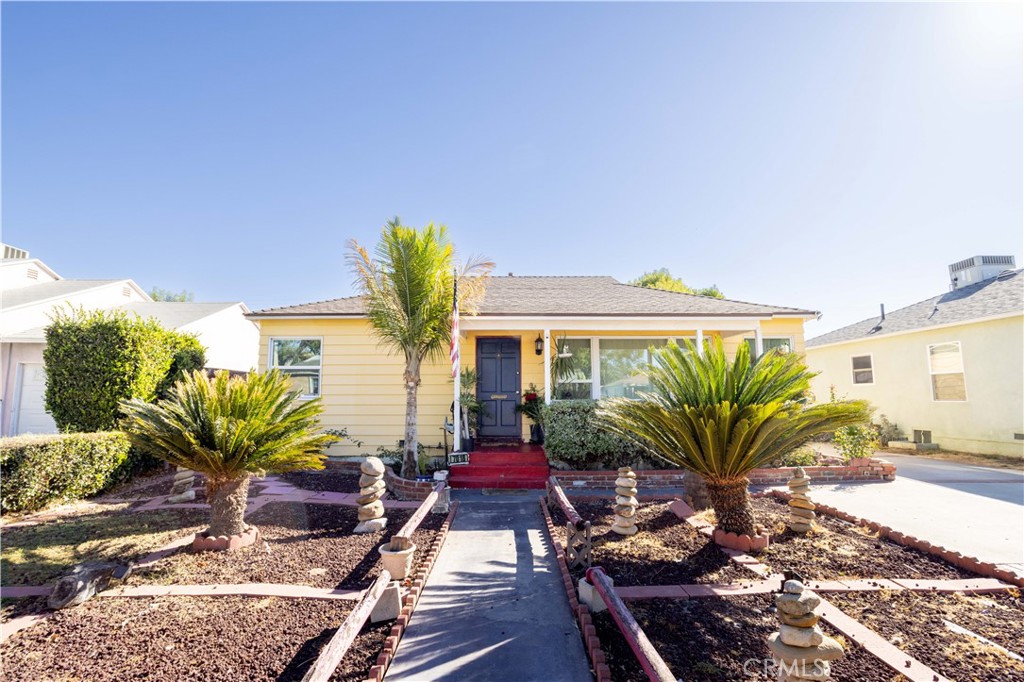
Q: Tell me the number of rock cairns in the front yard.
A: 5